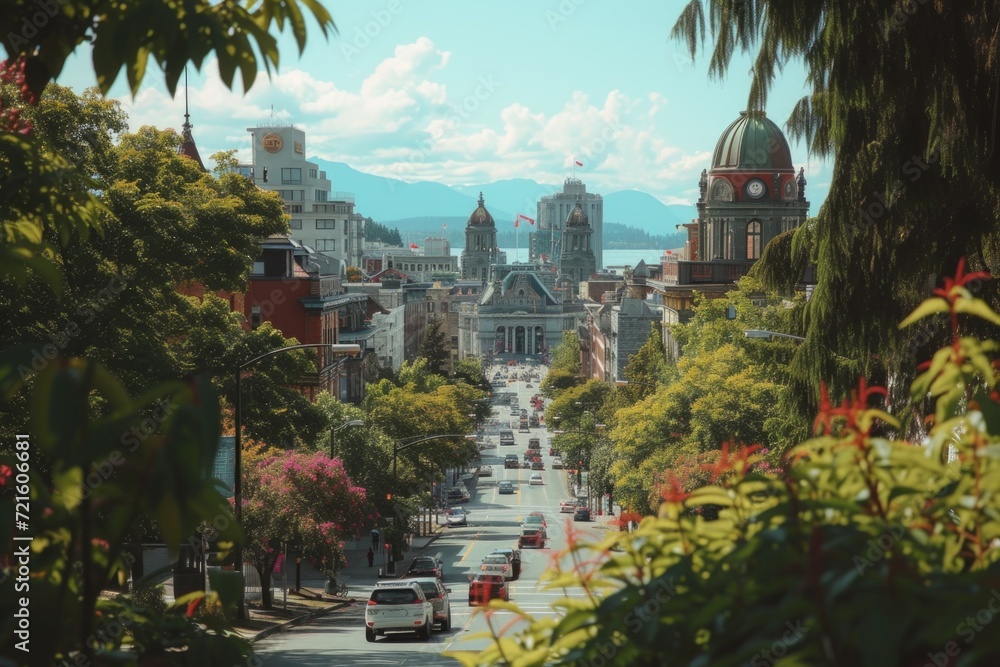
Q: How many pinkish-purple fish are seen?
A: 0